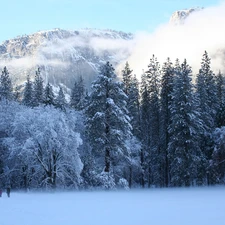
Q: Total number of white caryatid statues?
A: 0